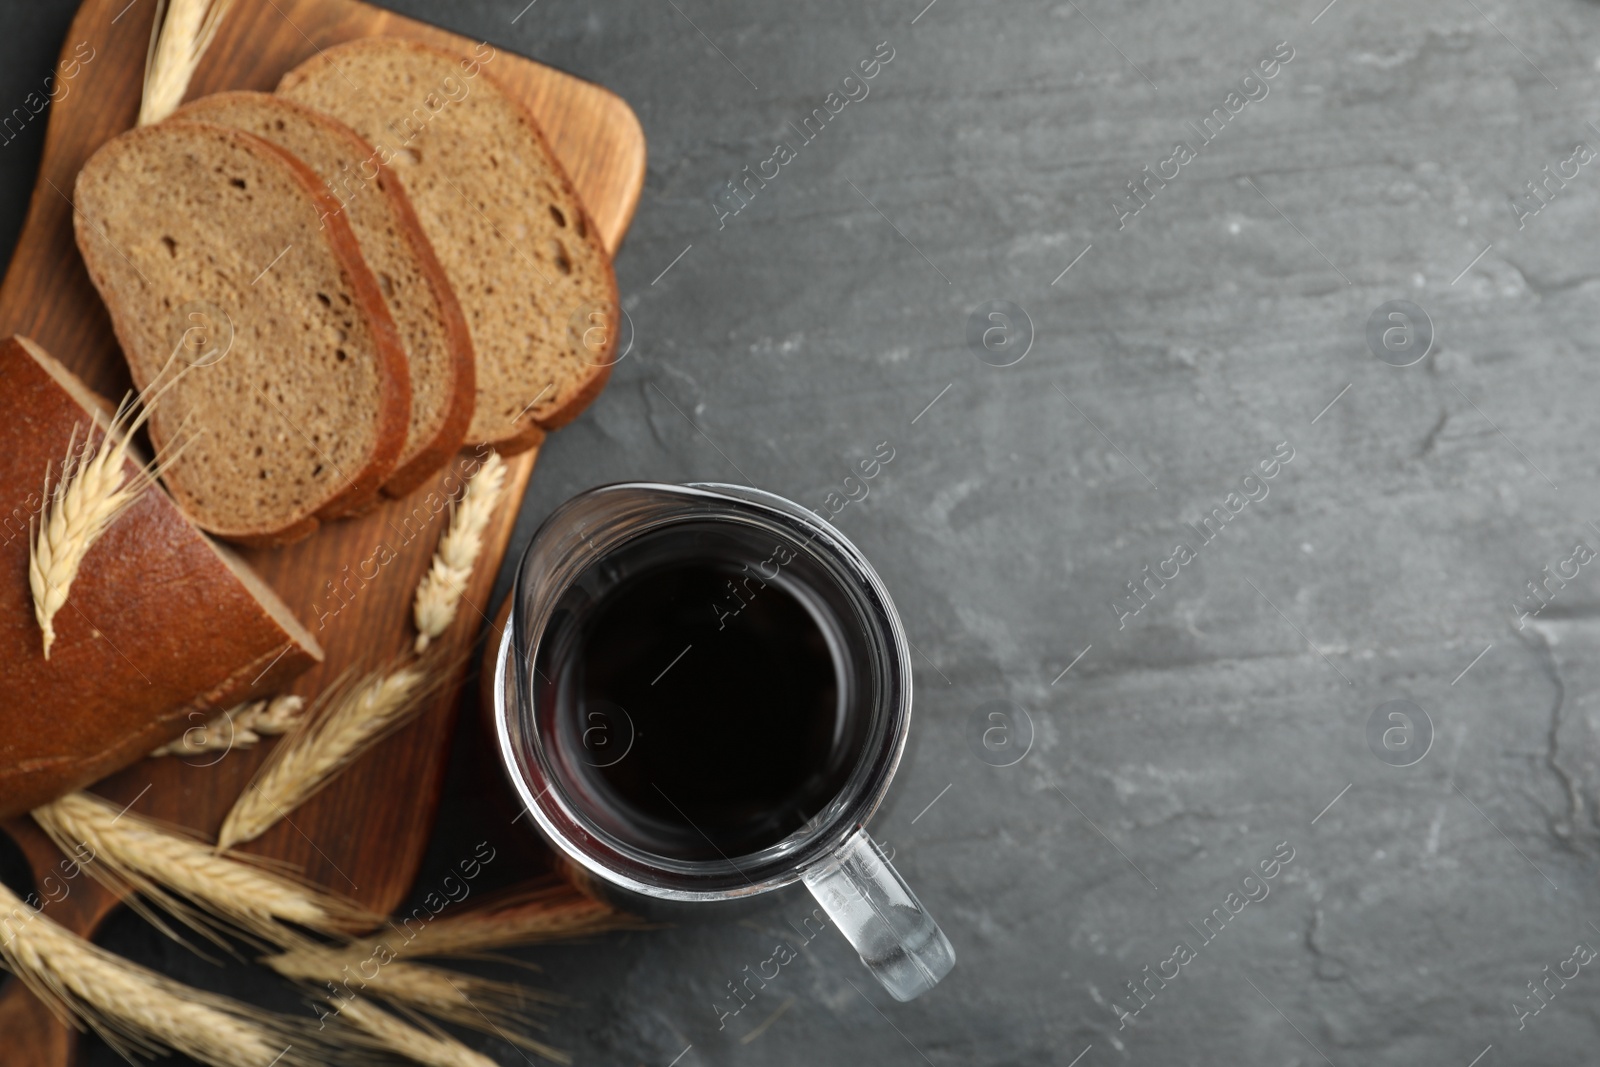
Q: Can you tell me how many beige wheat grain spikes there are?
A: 10